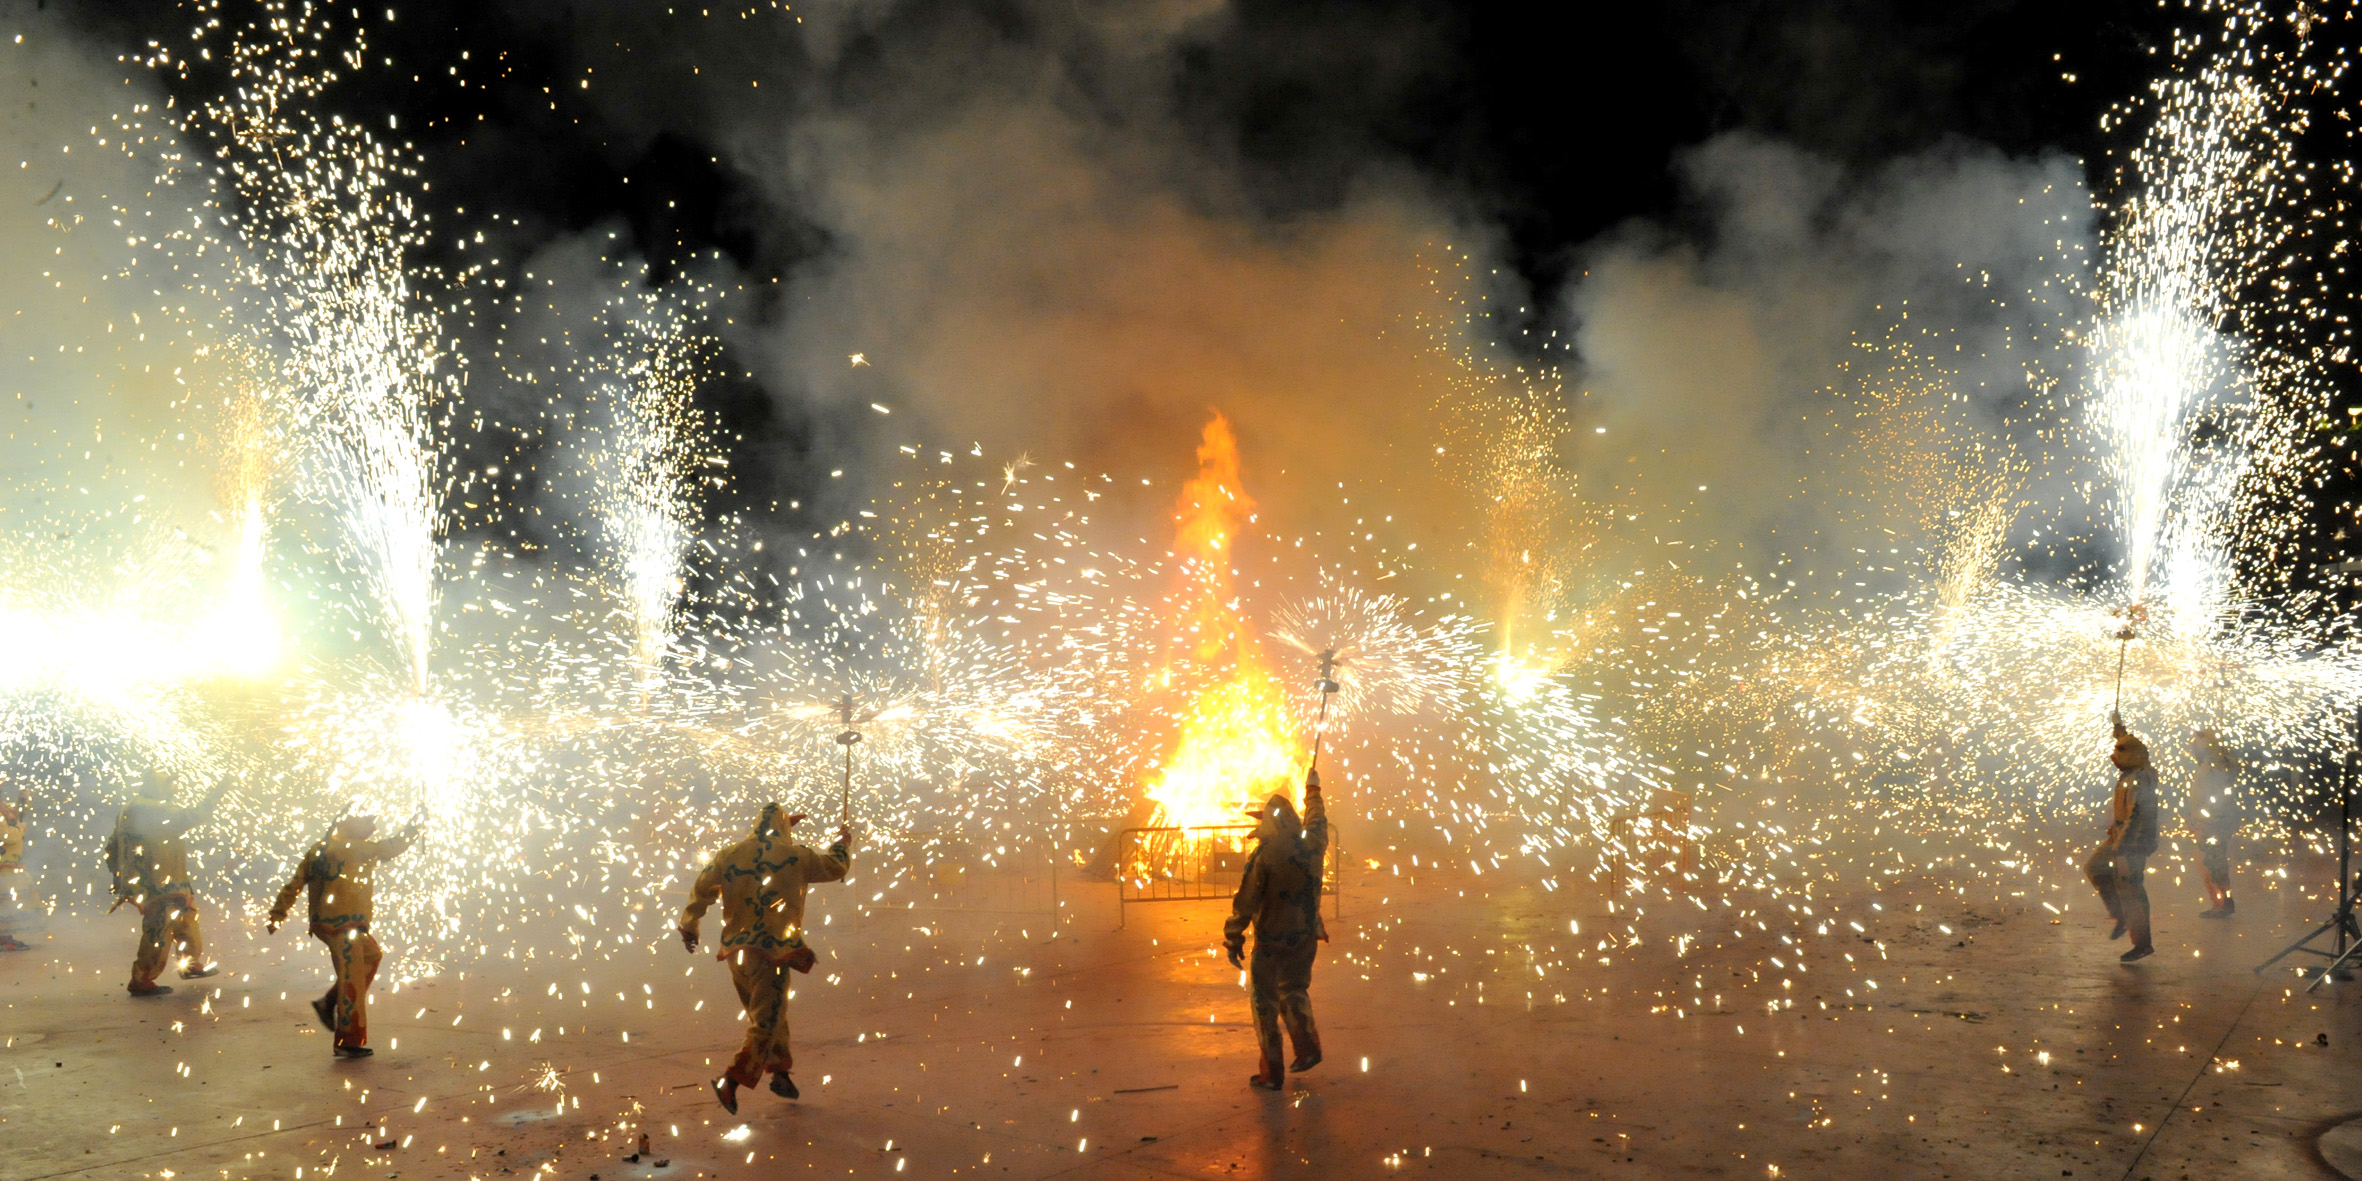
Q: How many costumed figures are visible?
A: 7